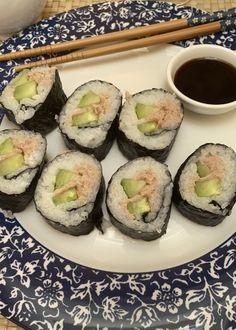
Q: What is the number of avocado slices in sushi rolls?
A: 14